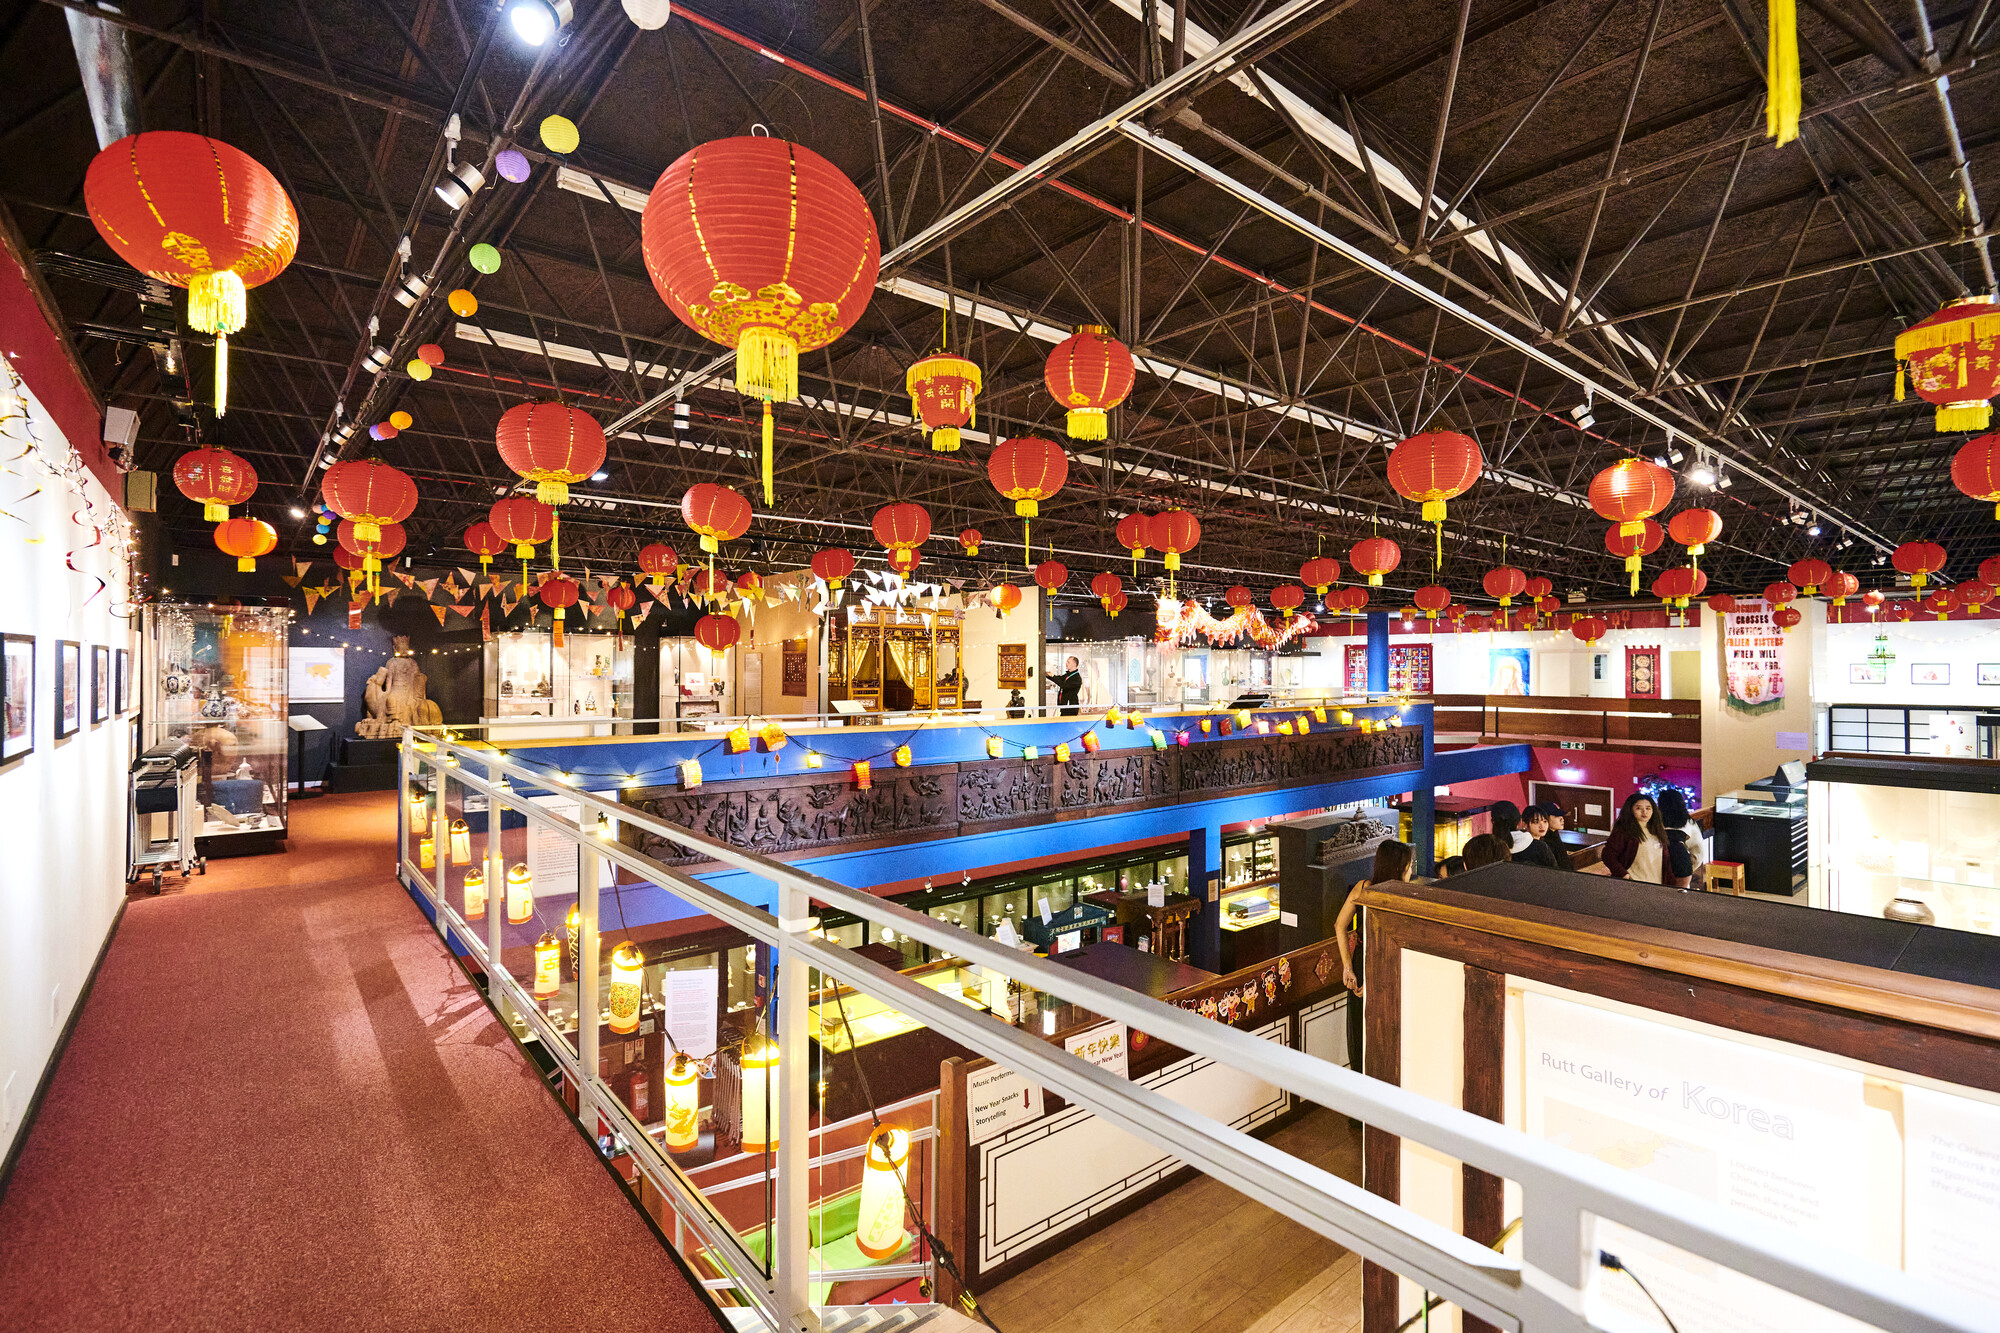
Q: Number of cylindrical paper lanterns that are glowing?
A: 13